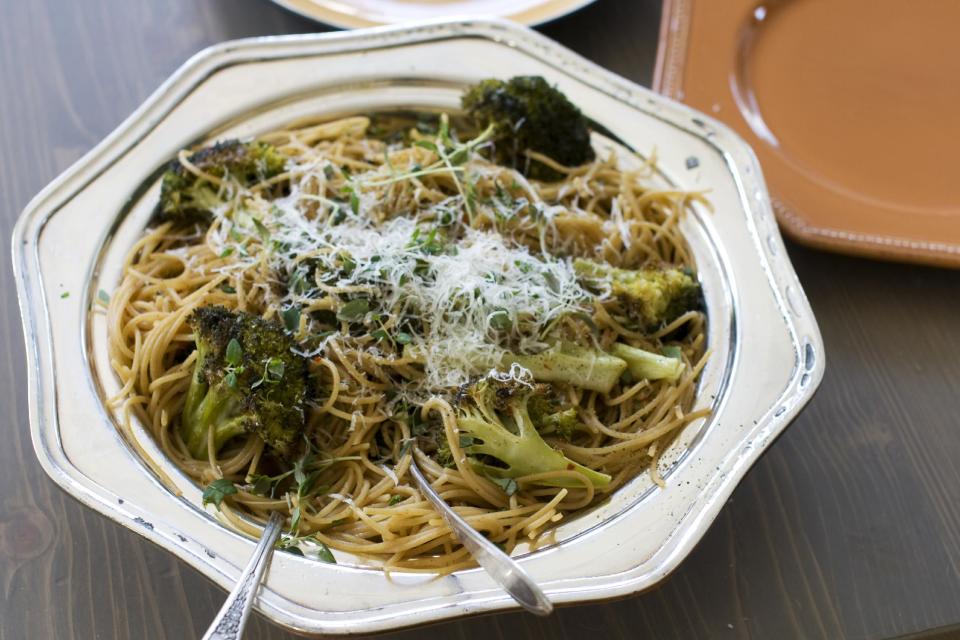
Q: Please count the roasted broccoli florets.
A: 5